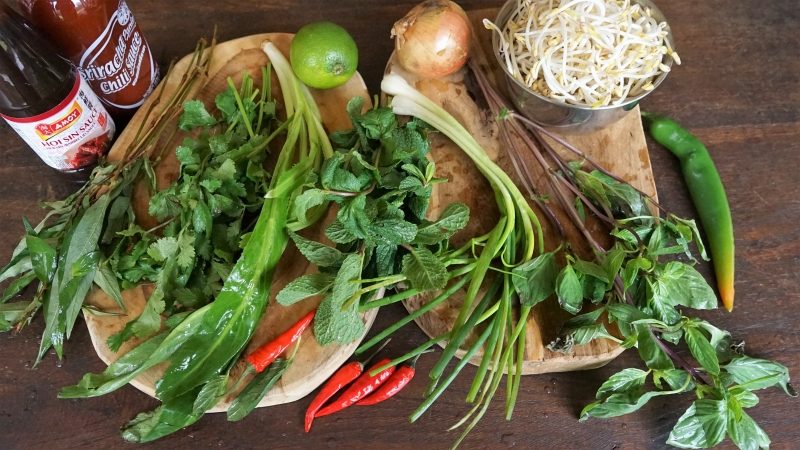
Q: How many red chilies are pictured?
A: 4